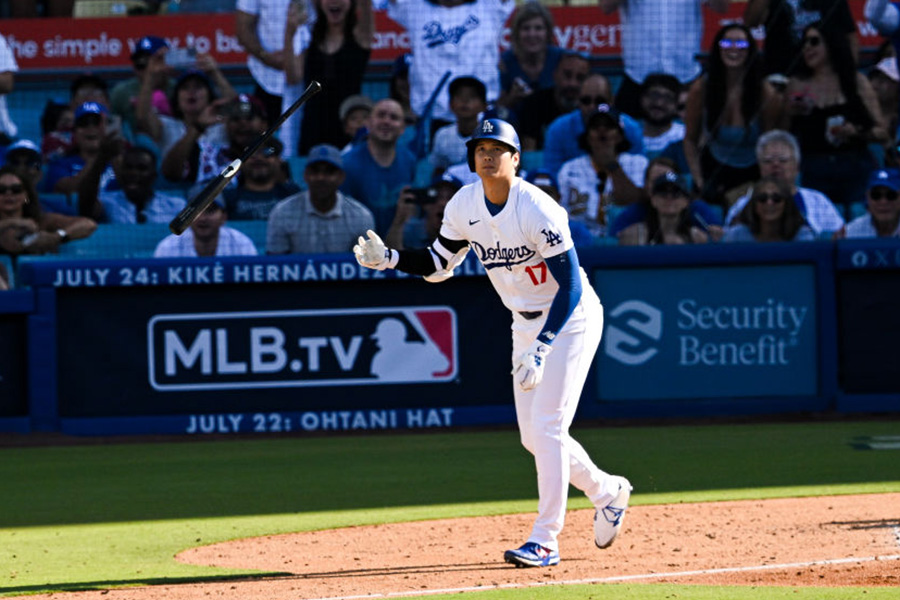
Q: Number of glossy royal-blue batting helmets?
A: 1